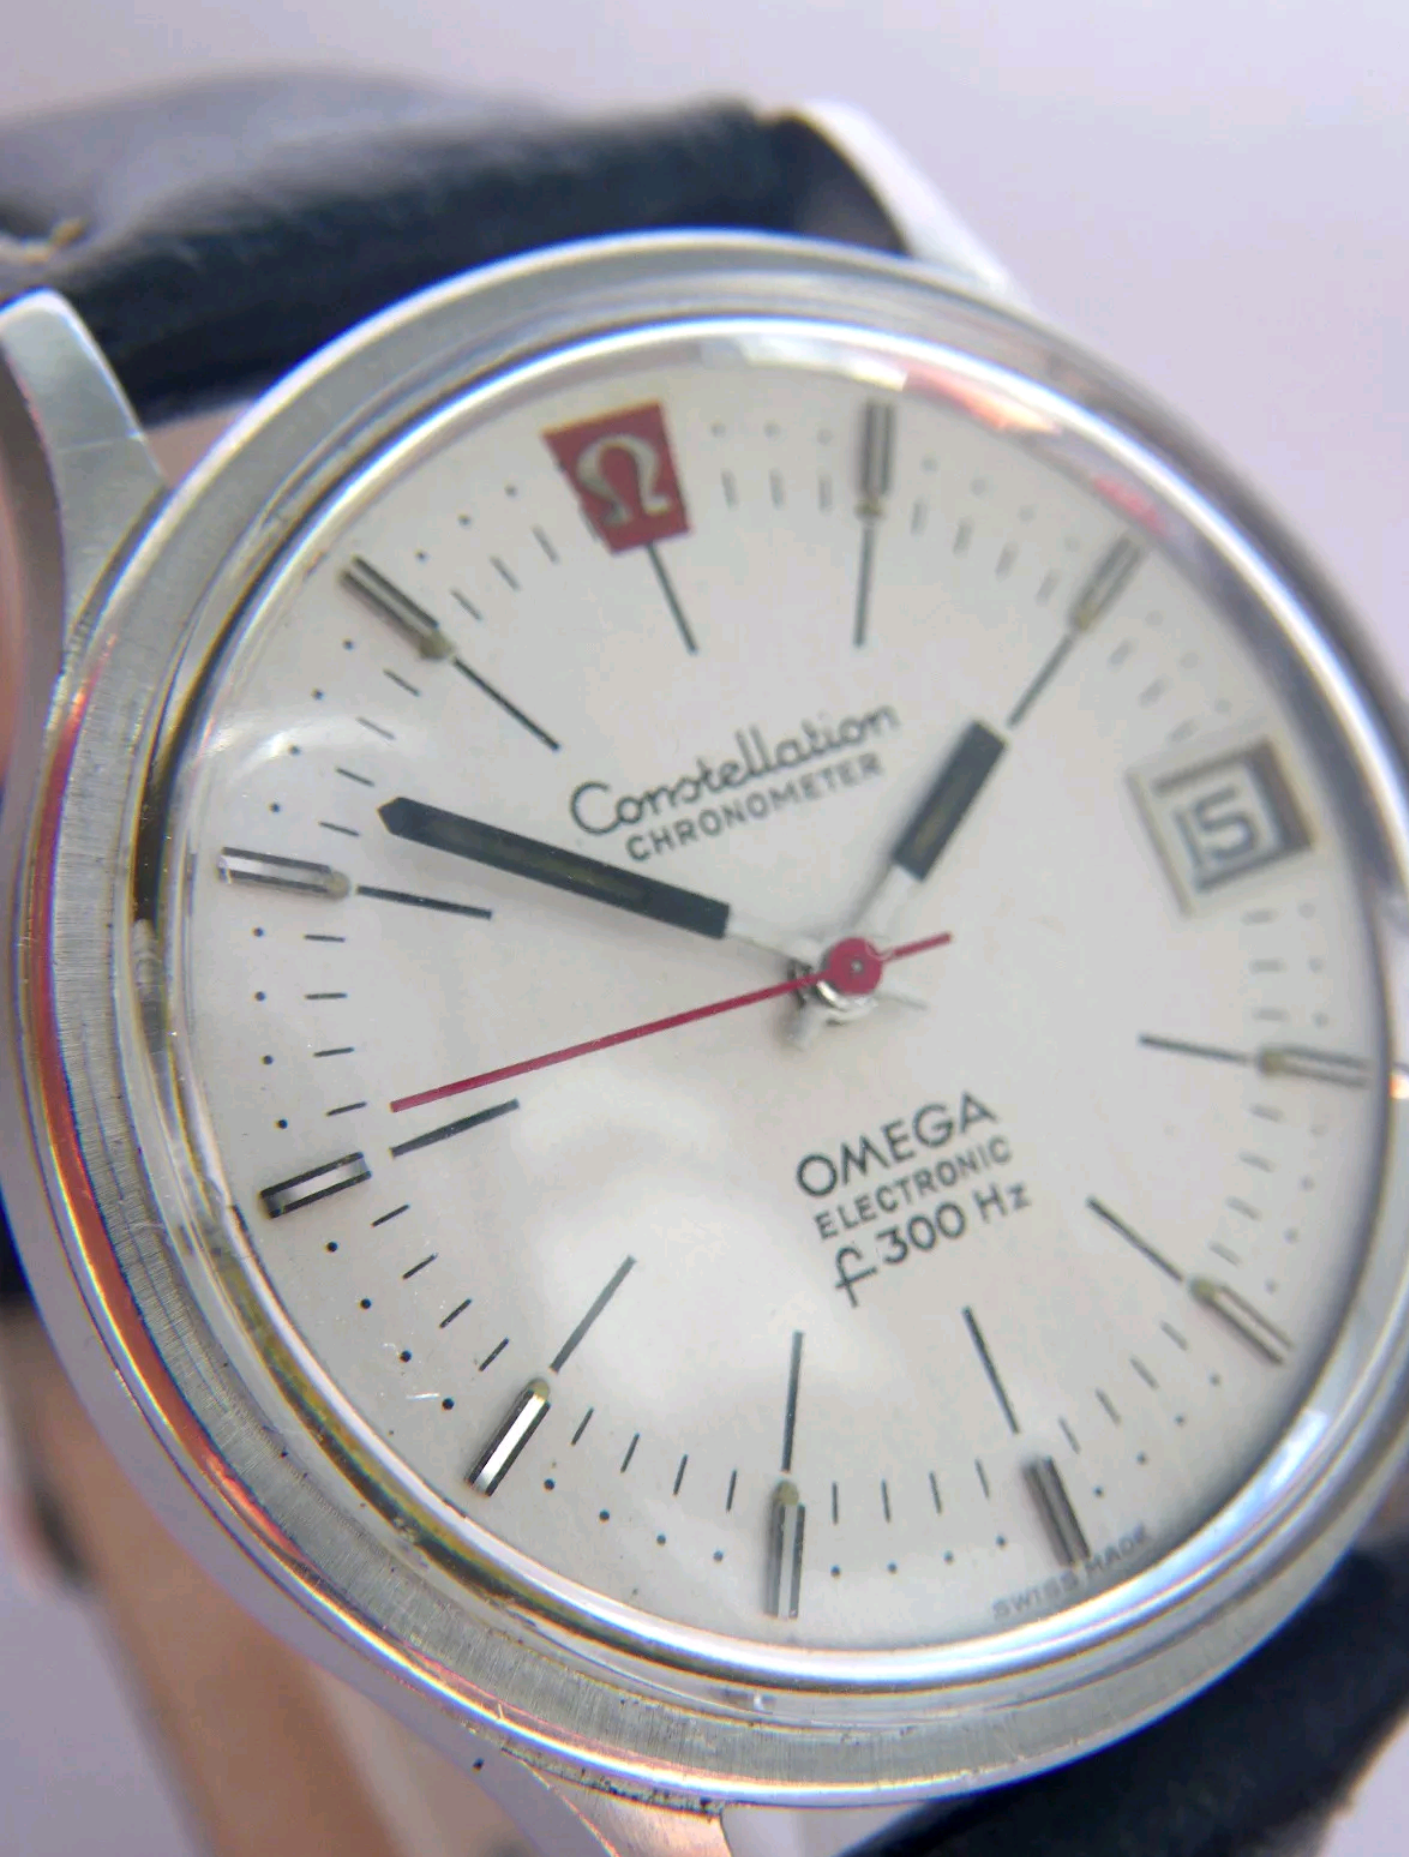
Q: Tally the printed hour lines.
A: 11